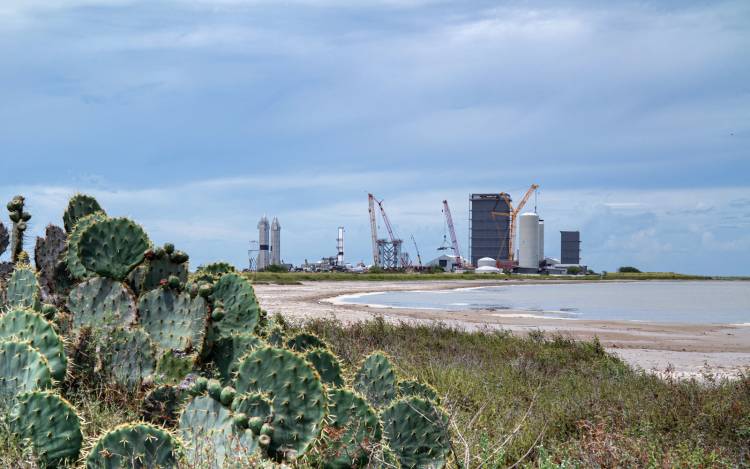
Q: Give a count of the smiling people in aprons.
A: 0